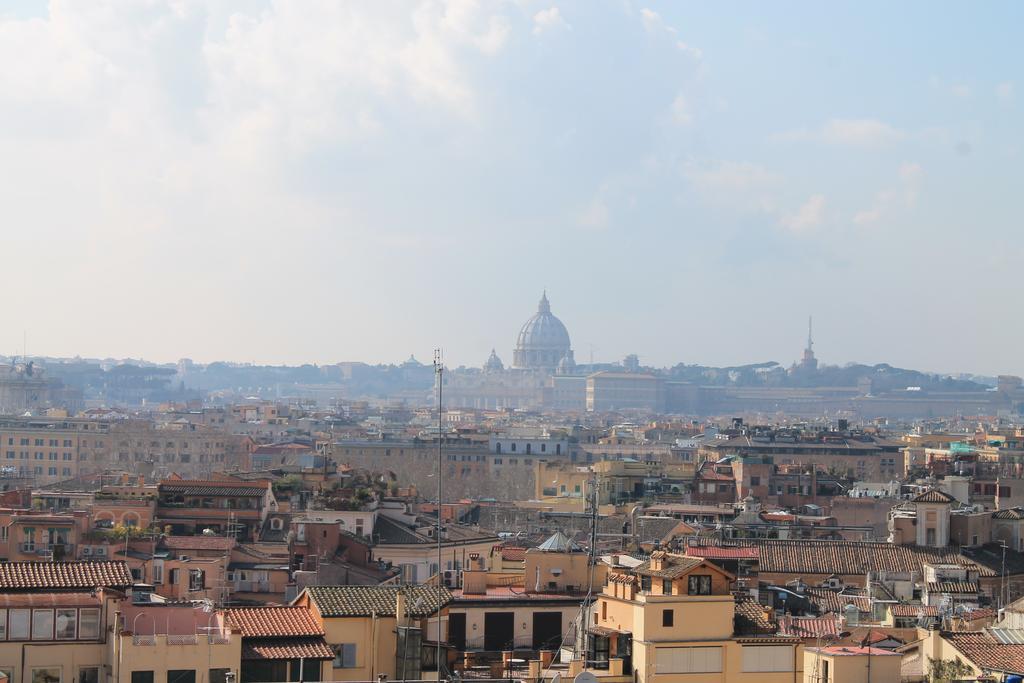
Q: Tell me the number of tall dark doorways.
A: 3